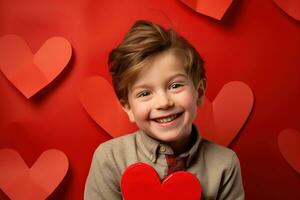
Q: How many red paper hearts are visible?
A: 8